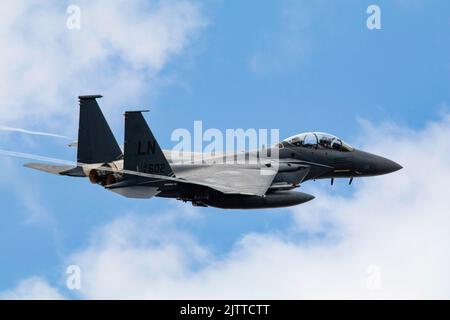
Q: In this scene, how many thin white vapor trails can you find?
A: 2